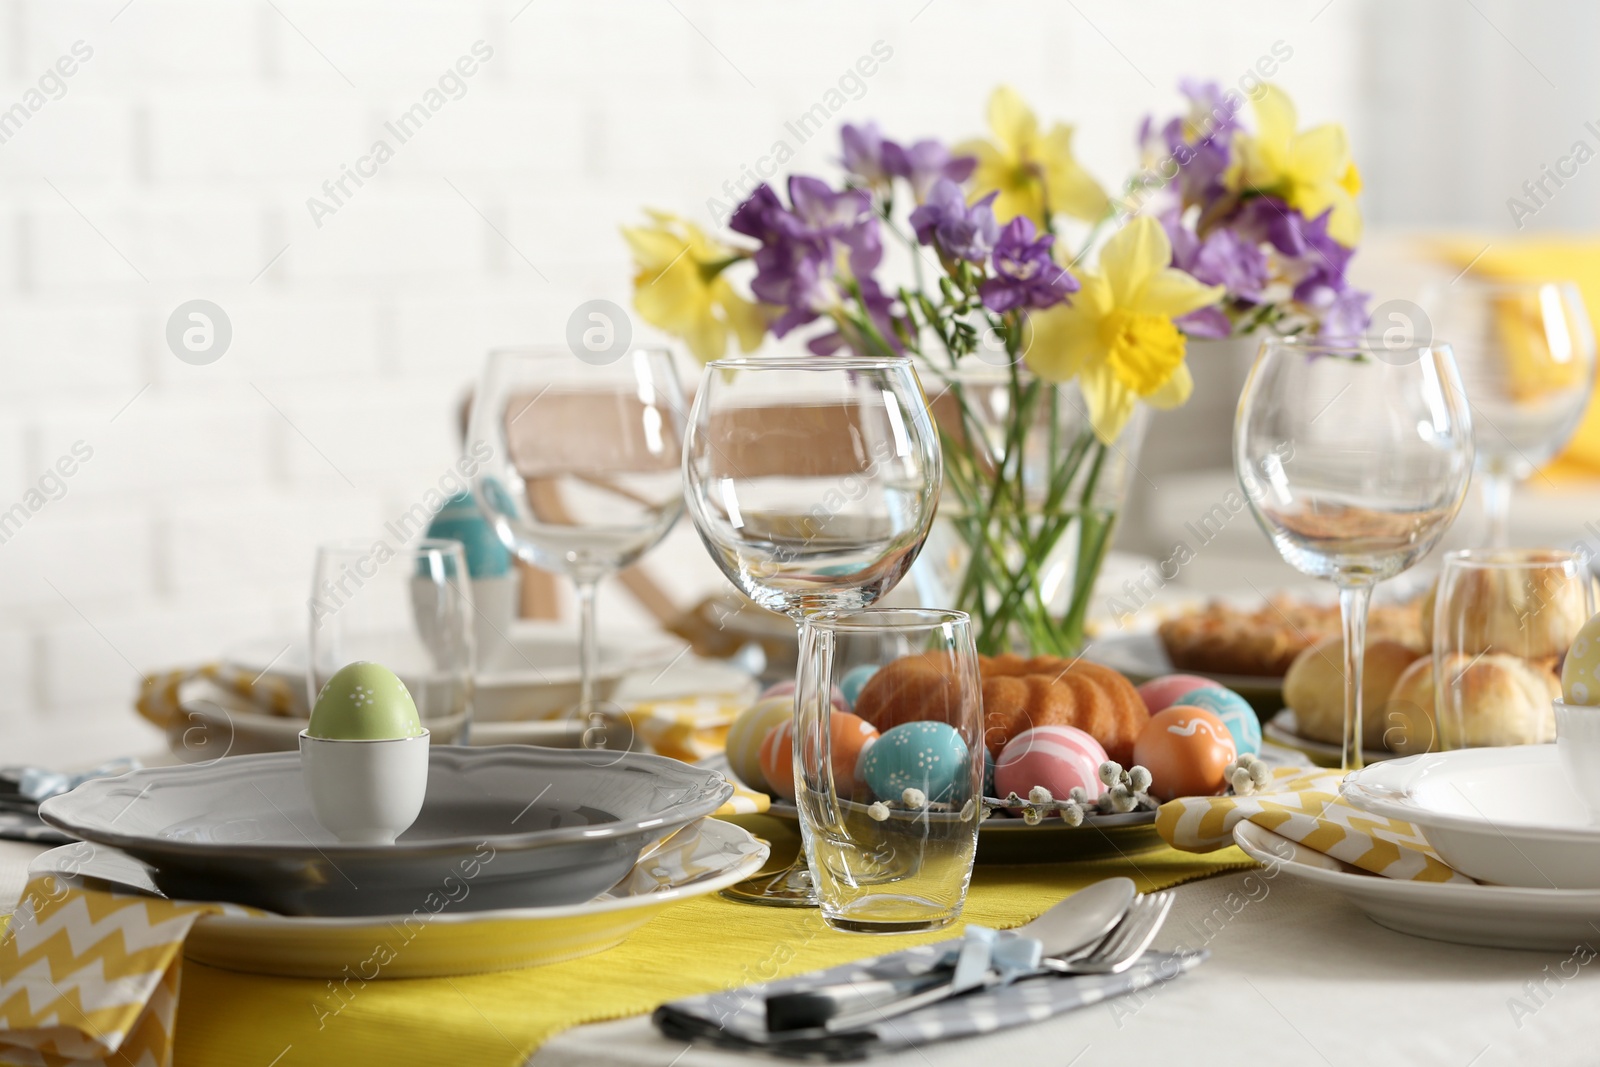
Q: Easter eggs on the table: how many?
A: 12